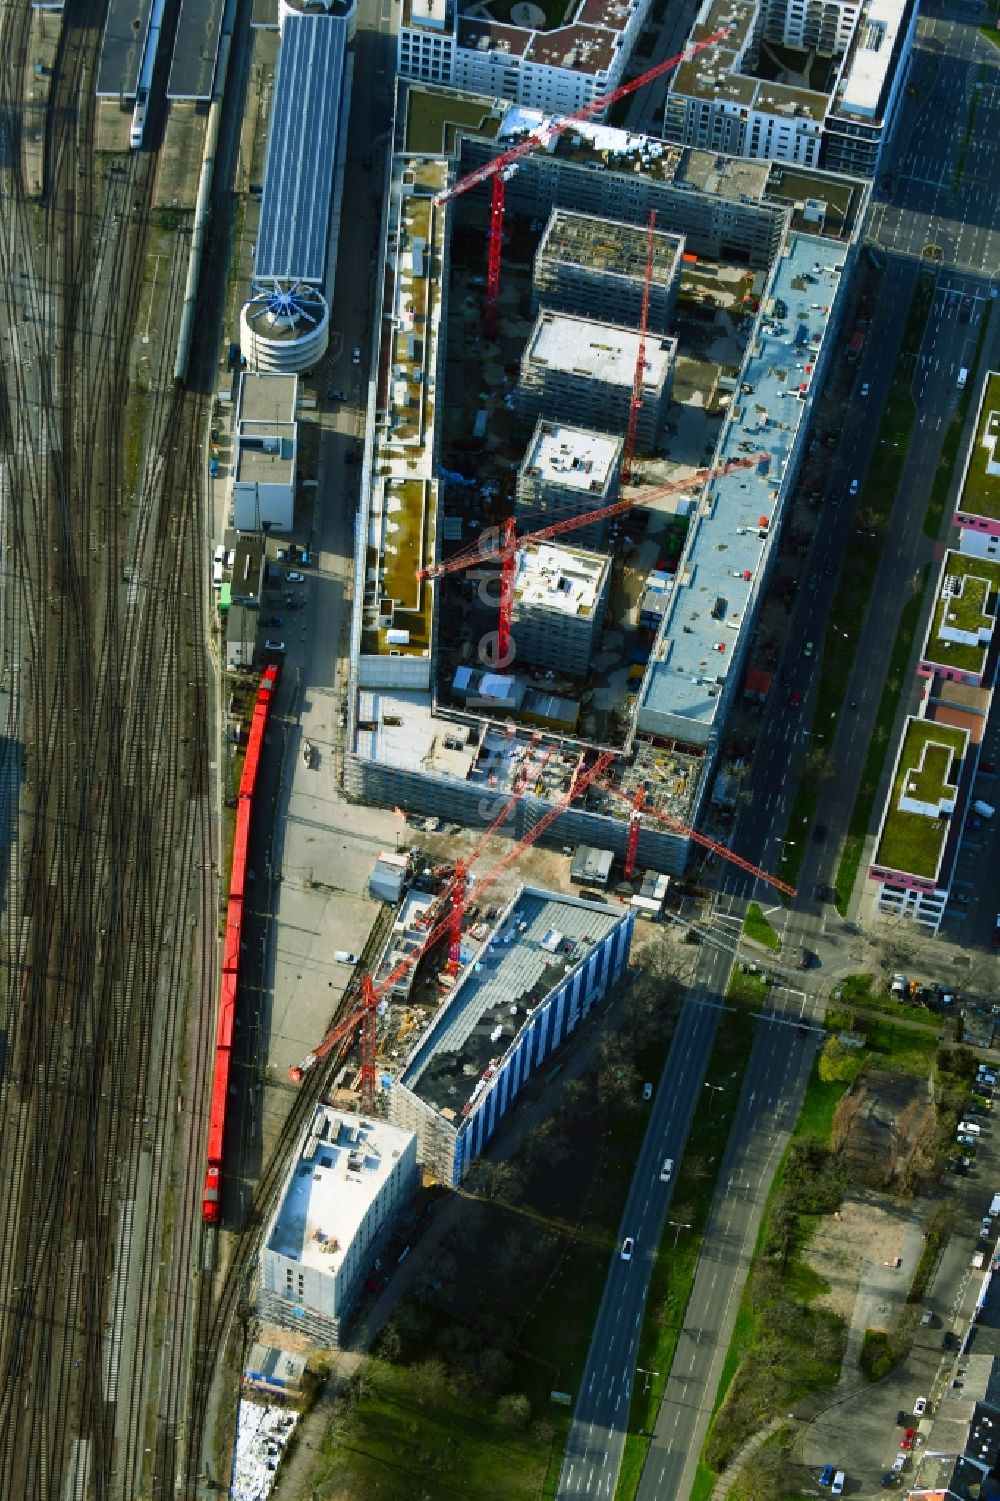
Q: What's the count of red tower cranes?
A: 6